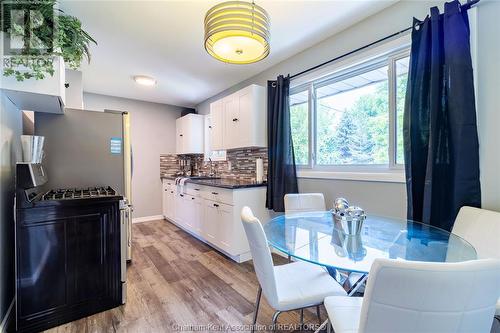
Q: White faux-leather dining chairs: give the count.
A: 4